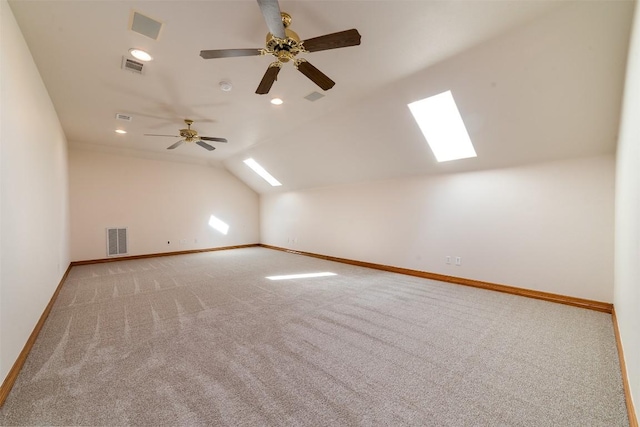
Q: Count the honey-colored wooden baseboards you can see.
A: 4